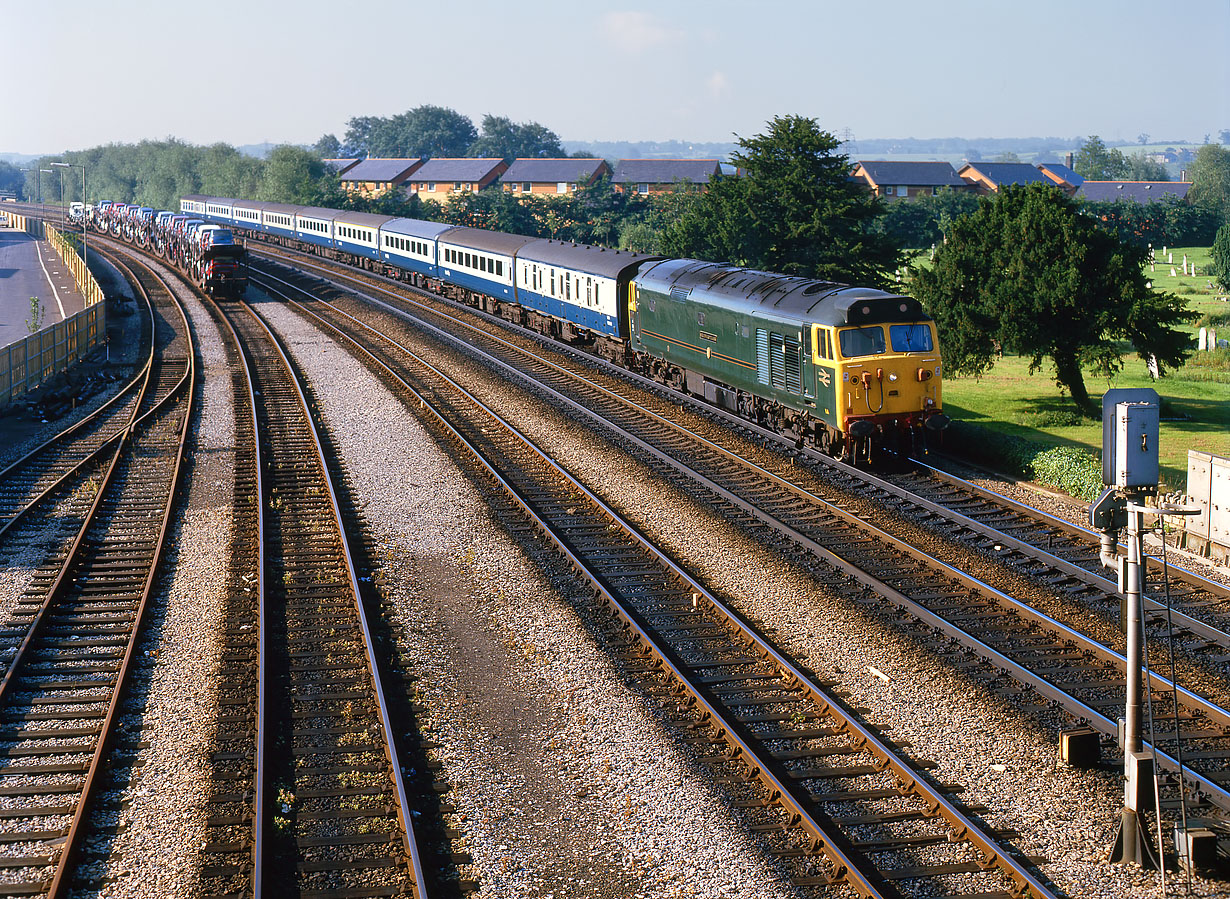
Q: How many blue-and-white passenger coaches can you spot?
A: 9